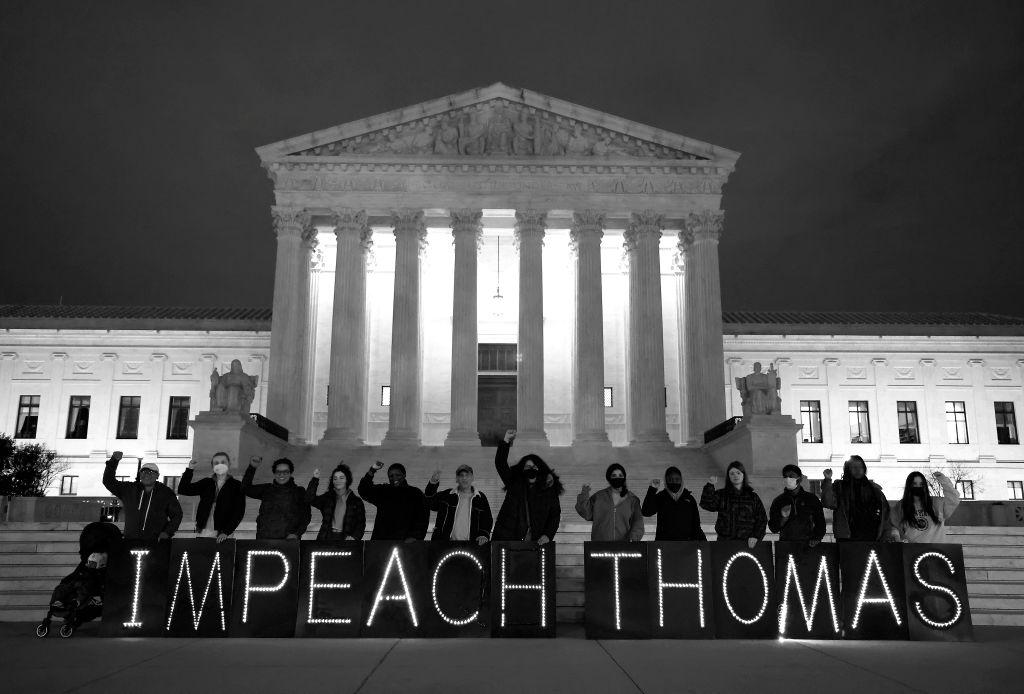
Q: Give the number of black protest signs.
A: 13